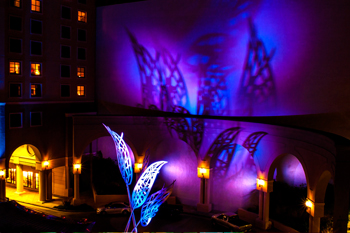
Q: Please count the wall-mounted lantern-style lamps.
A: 7